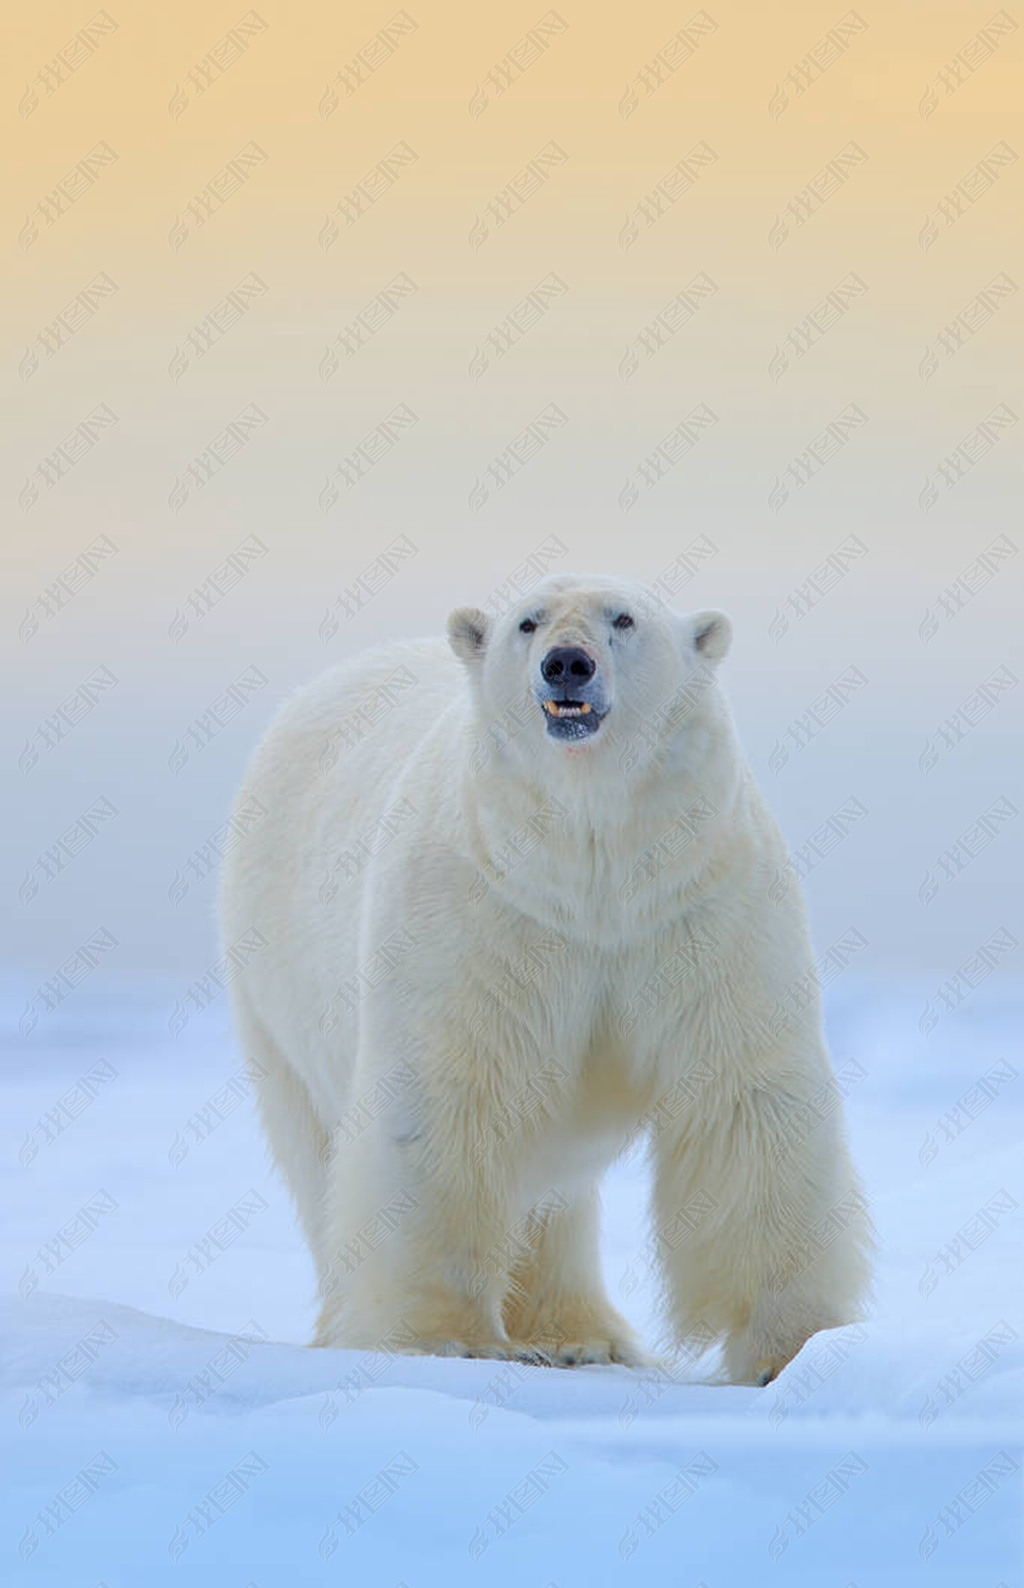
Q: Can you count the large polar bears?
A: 1